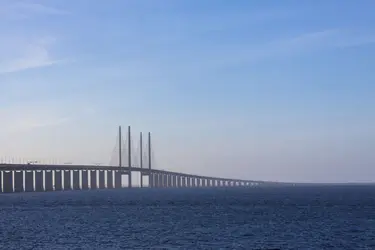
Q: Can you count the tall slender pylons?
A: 4